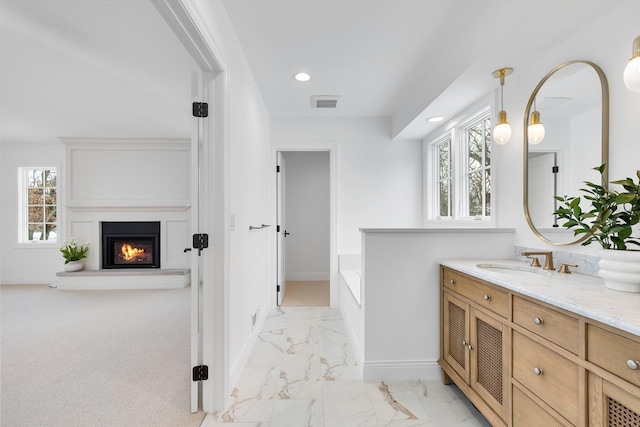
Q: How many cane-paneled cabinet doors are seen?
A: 3